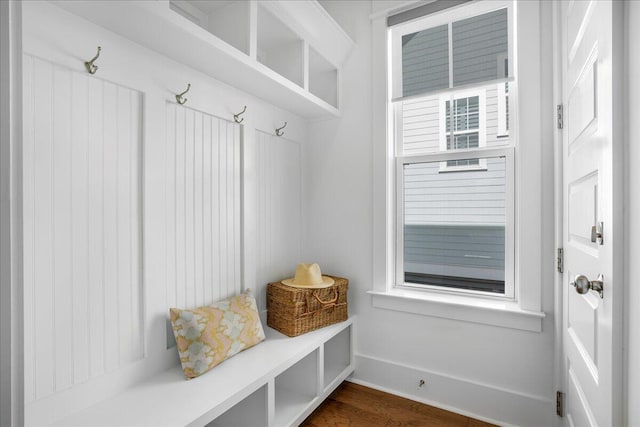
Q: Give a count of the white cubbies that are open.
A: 6